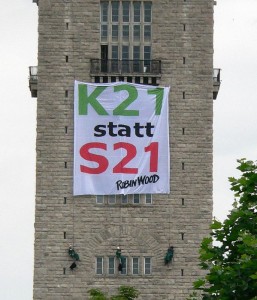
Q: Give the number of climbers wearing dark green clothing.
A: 3